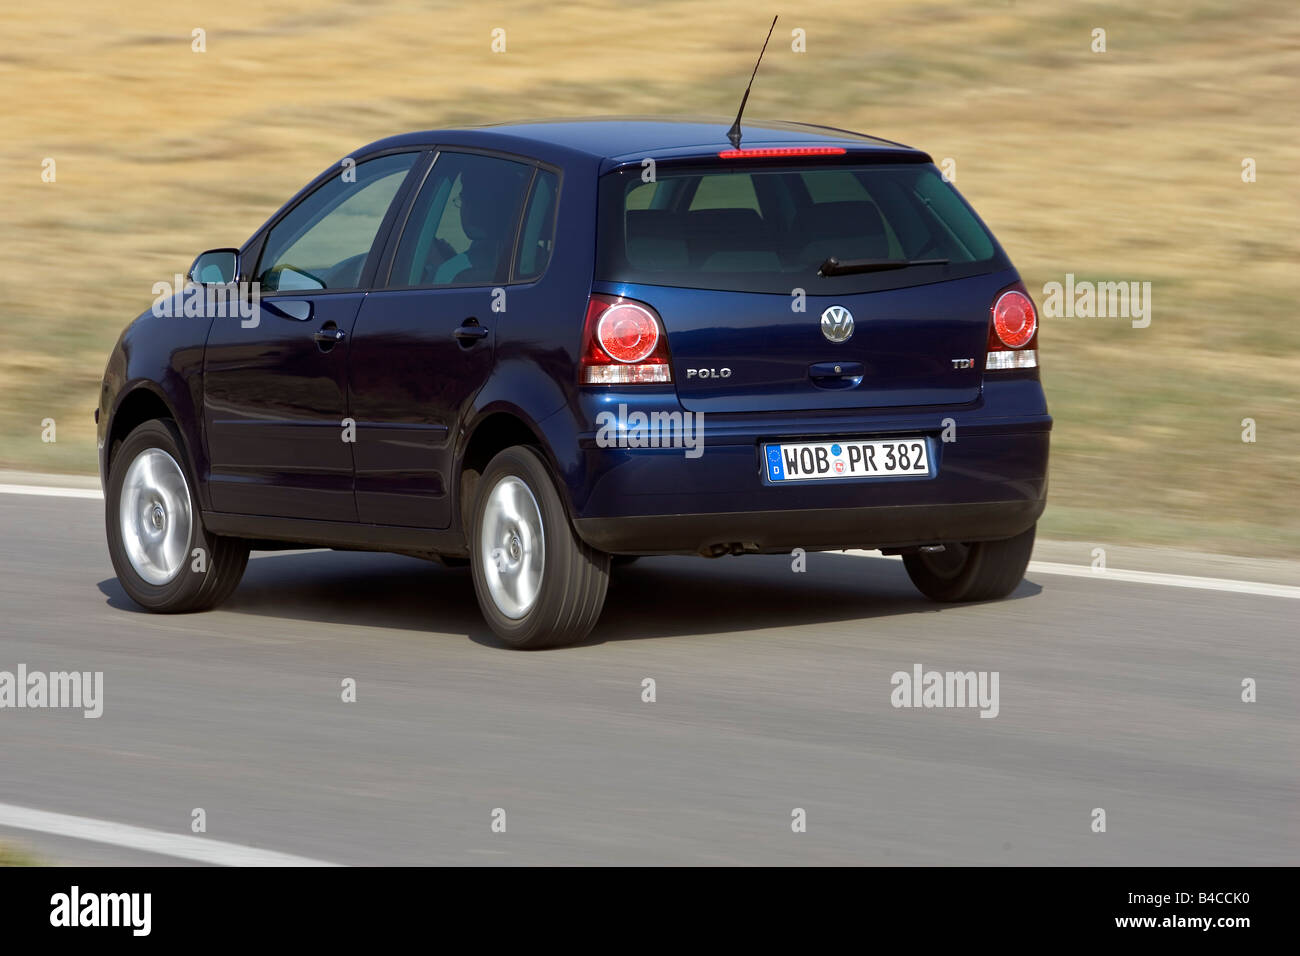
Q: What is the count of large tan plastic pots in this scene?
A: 0